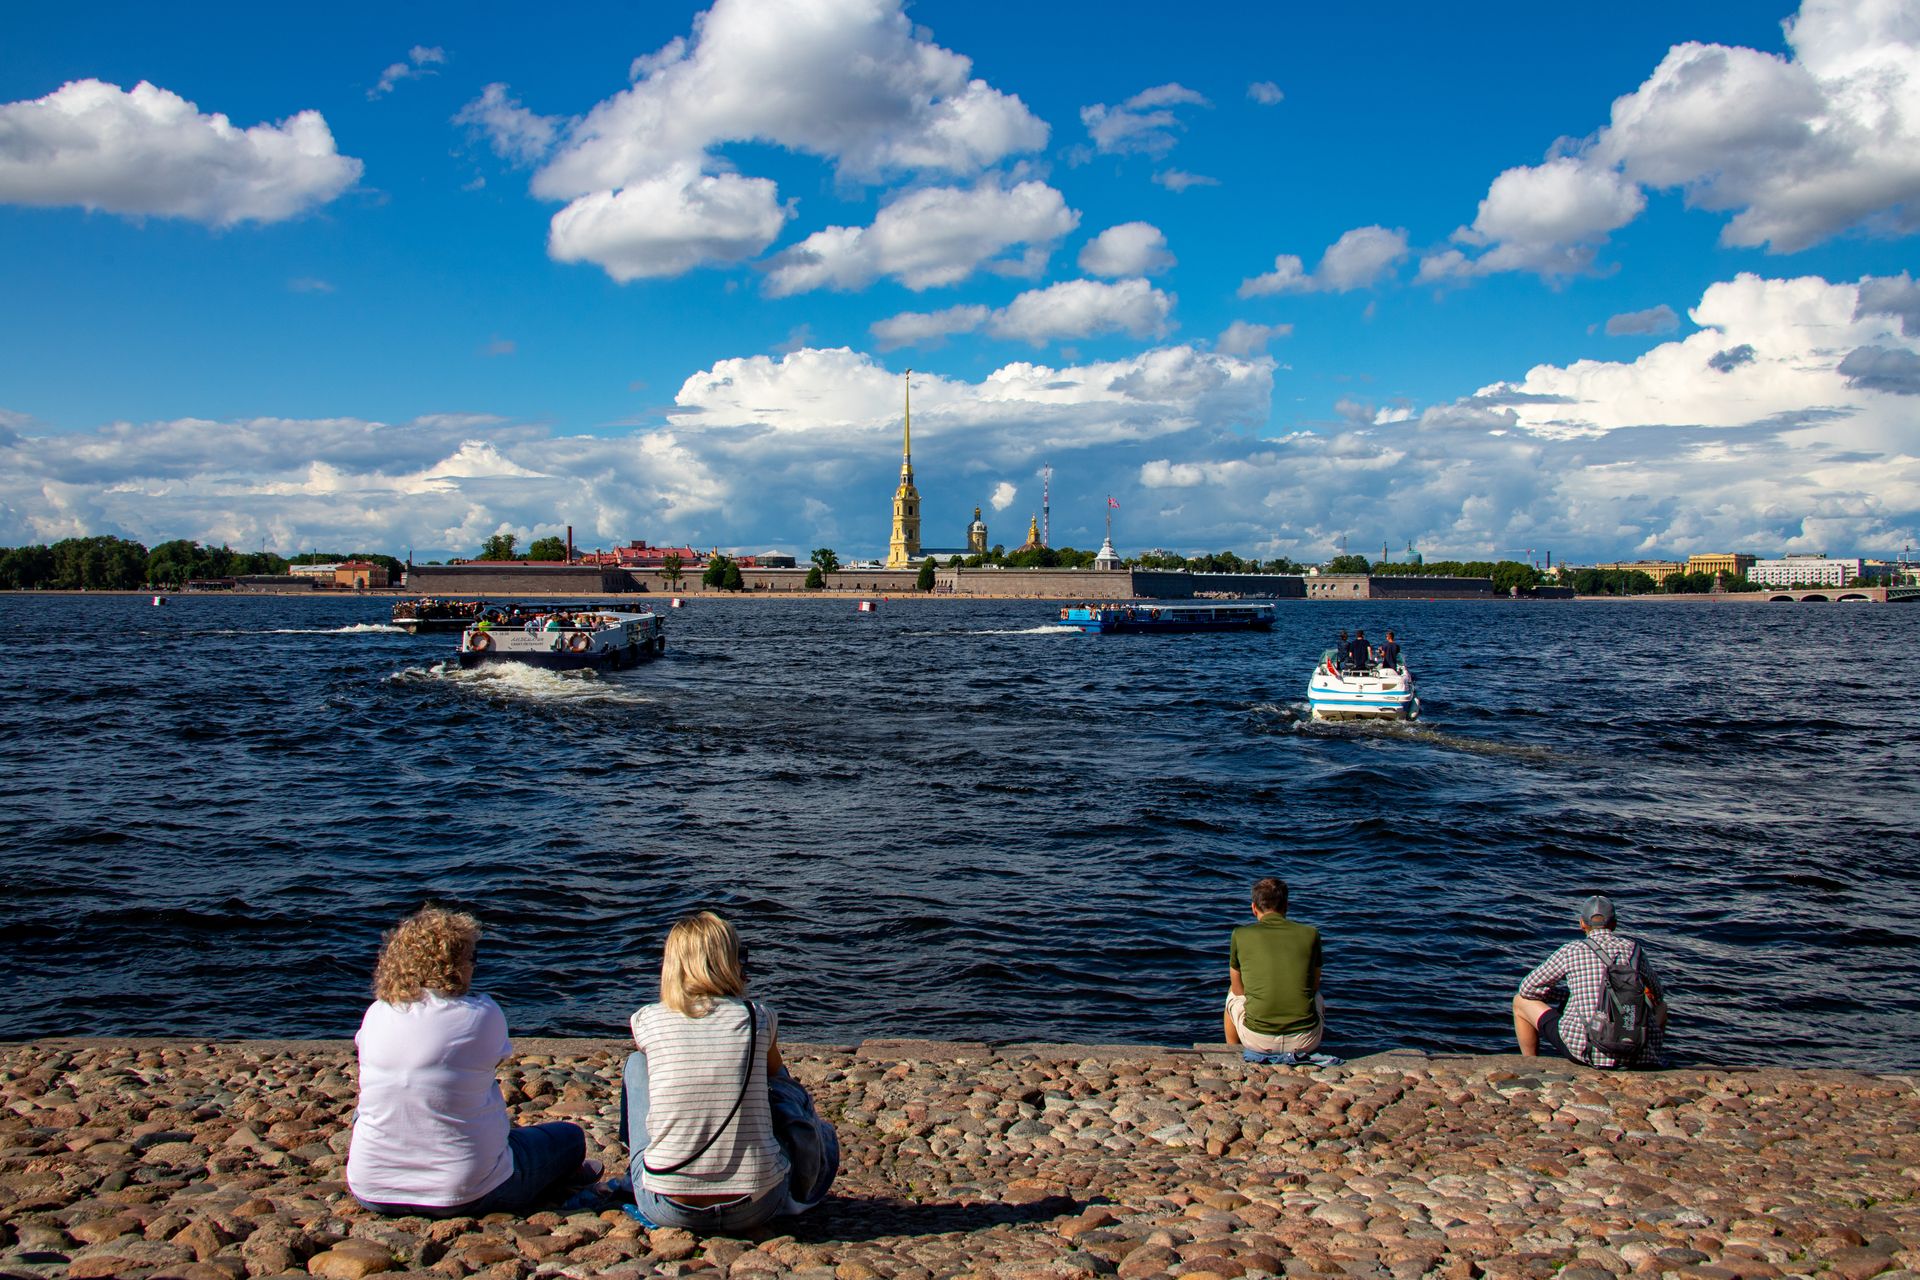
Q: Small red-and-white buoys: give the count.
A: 3